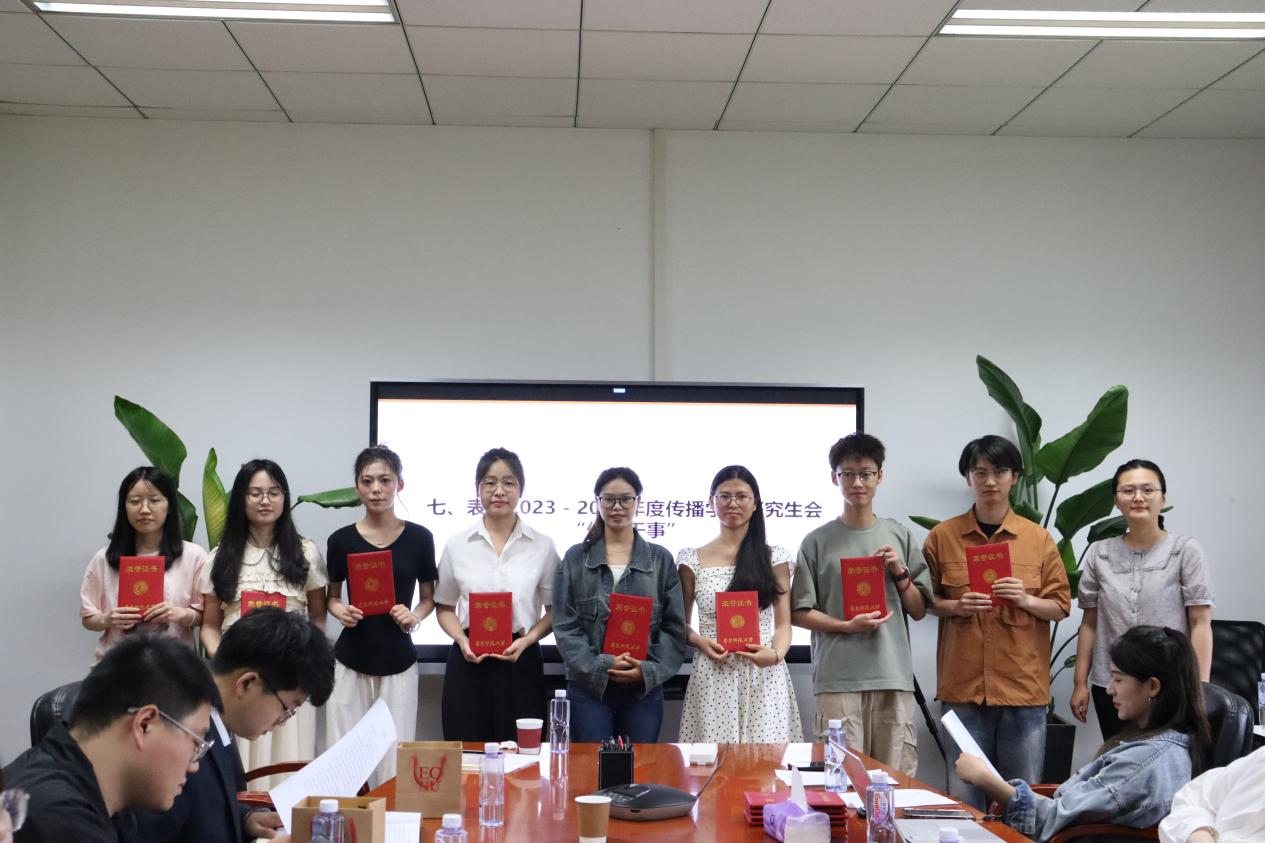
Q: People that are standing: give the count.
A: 9